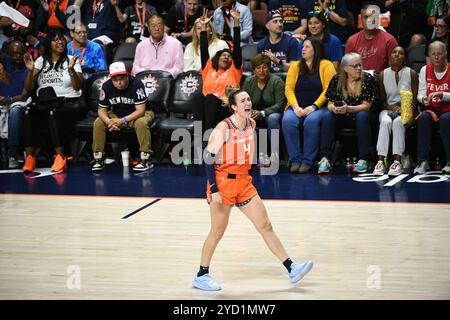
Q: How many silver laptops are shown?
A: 0